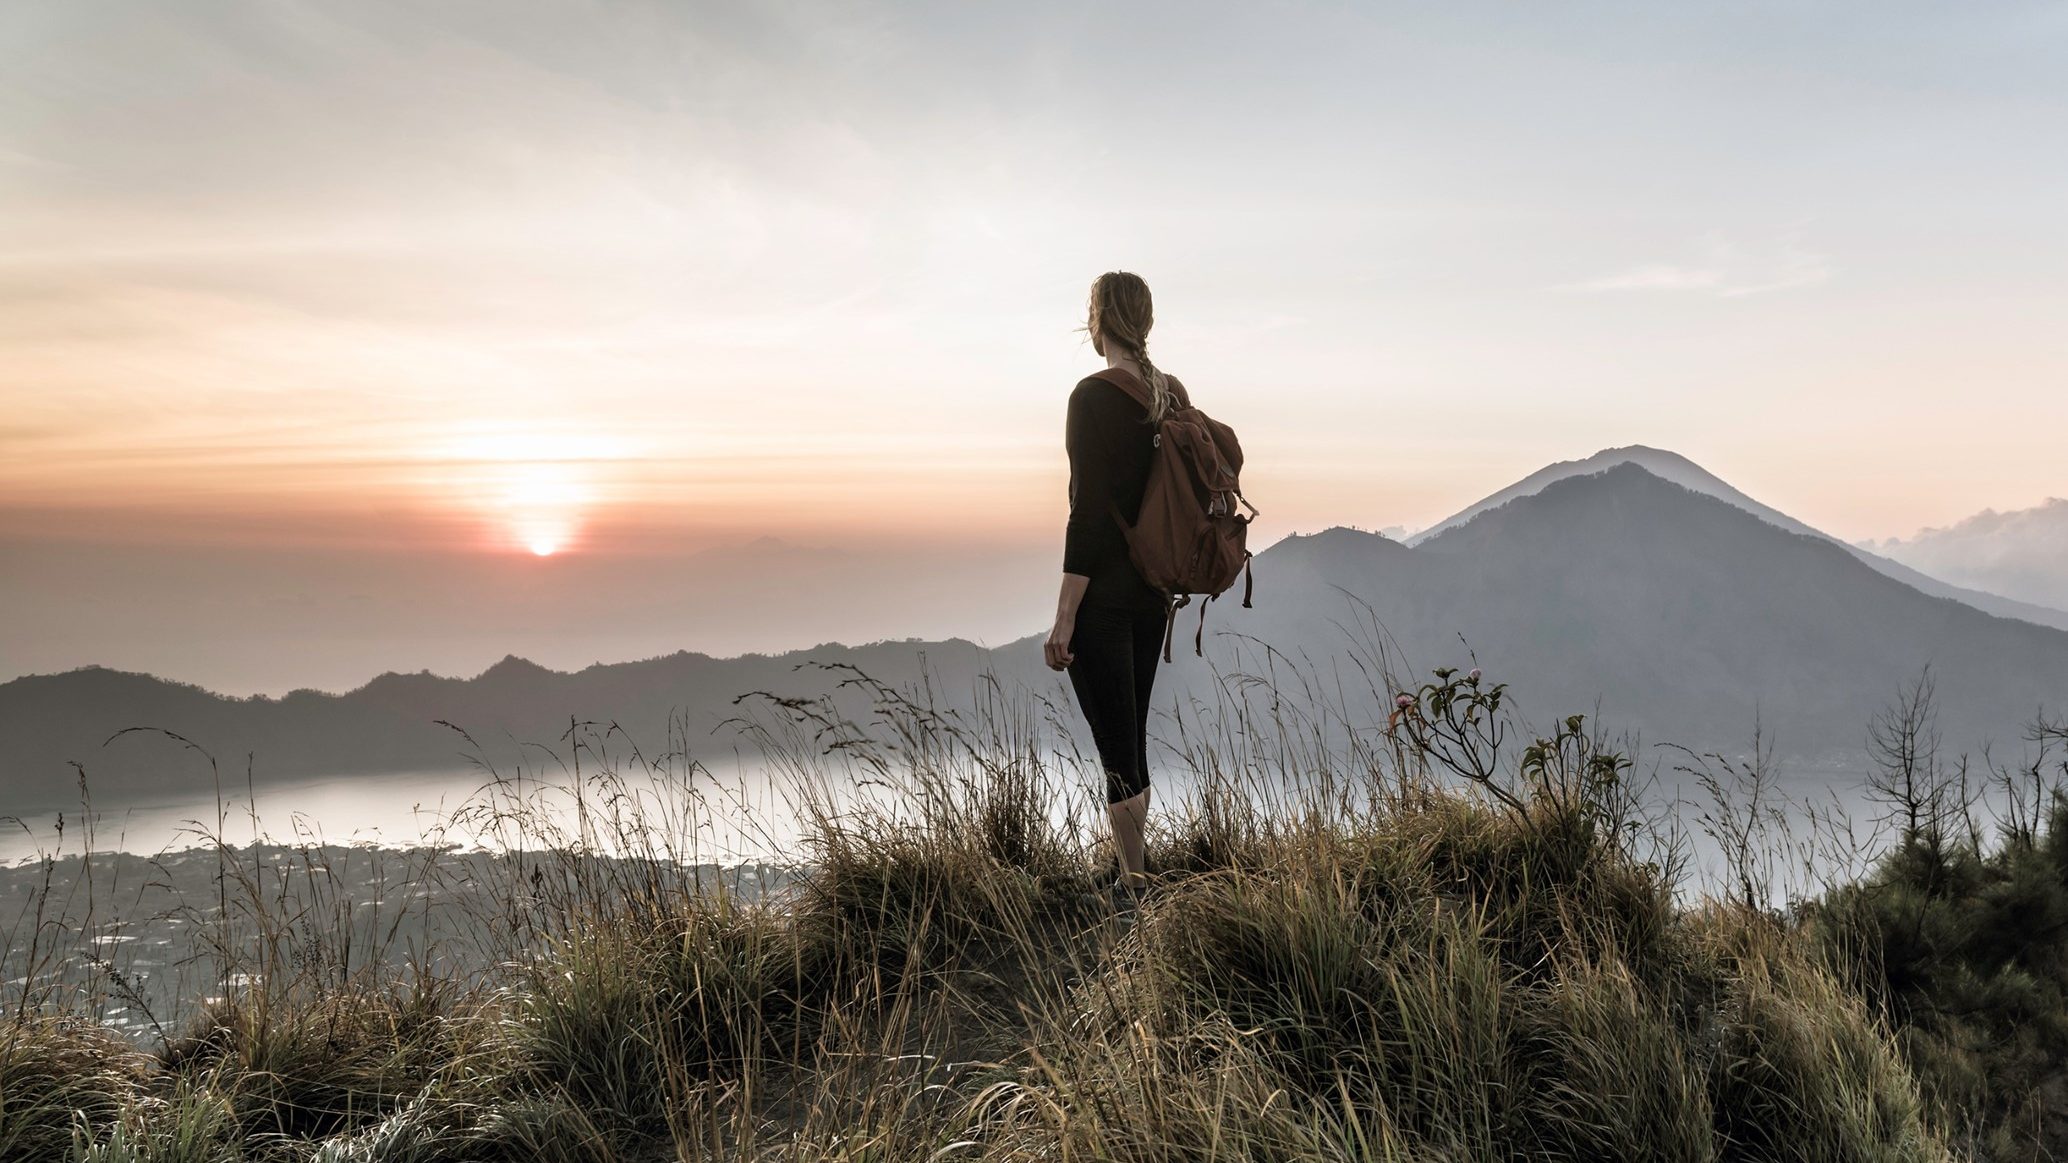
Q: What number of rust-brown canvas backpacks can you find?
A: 1